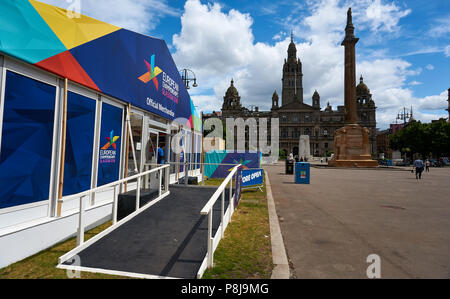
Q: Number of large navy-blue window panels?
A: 3